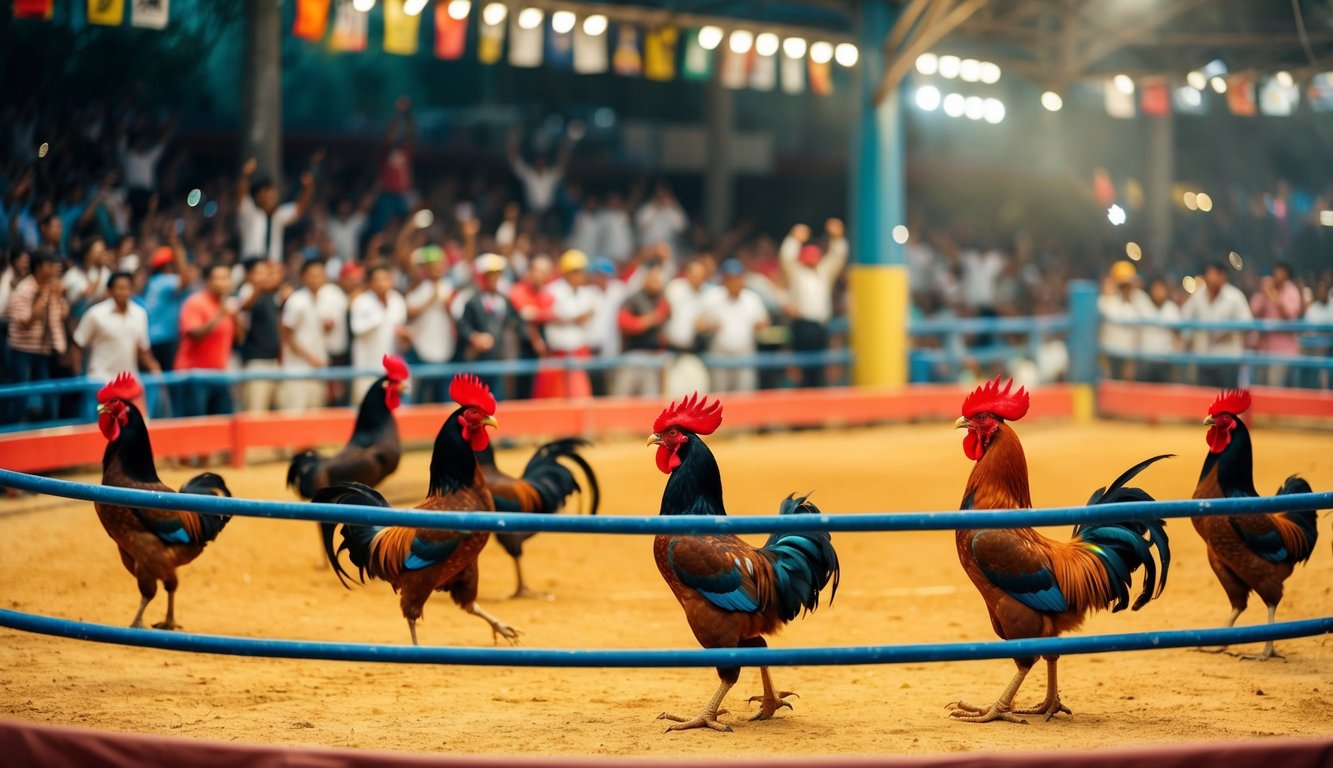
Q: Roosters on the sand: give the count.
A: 7